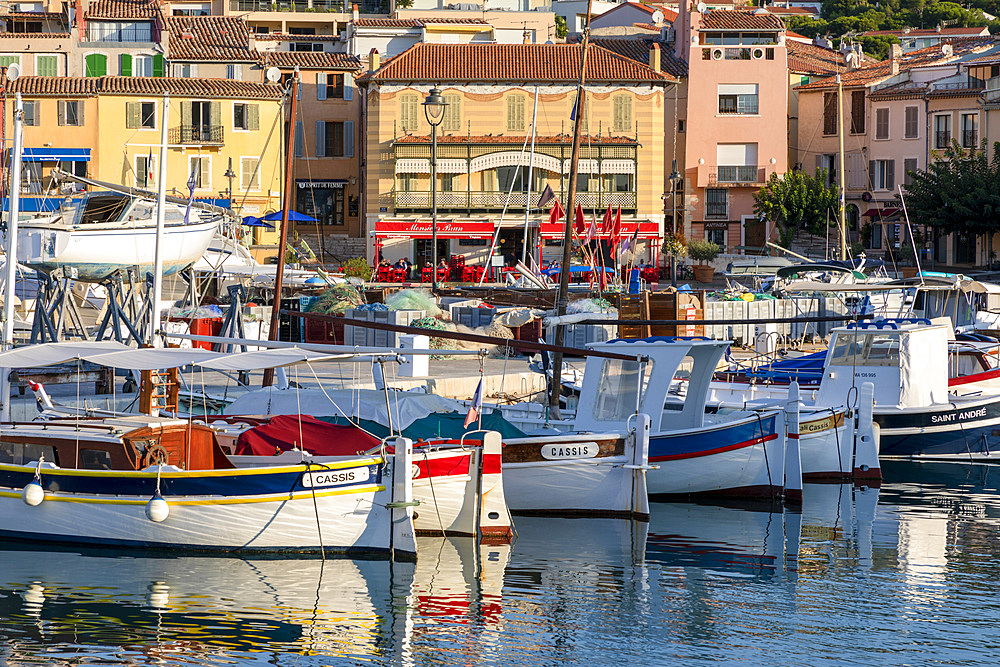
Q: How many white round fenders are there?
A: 2